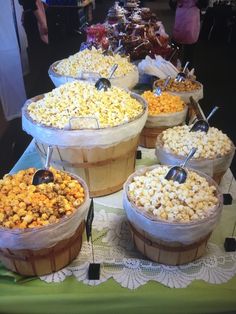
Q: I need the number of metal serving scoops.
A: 6